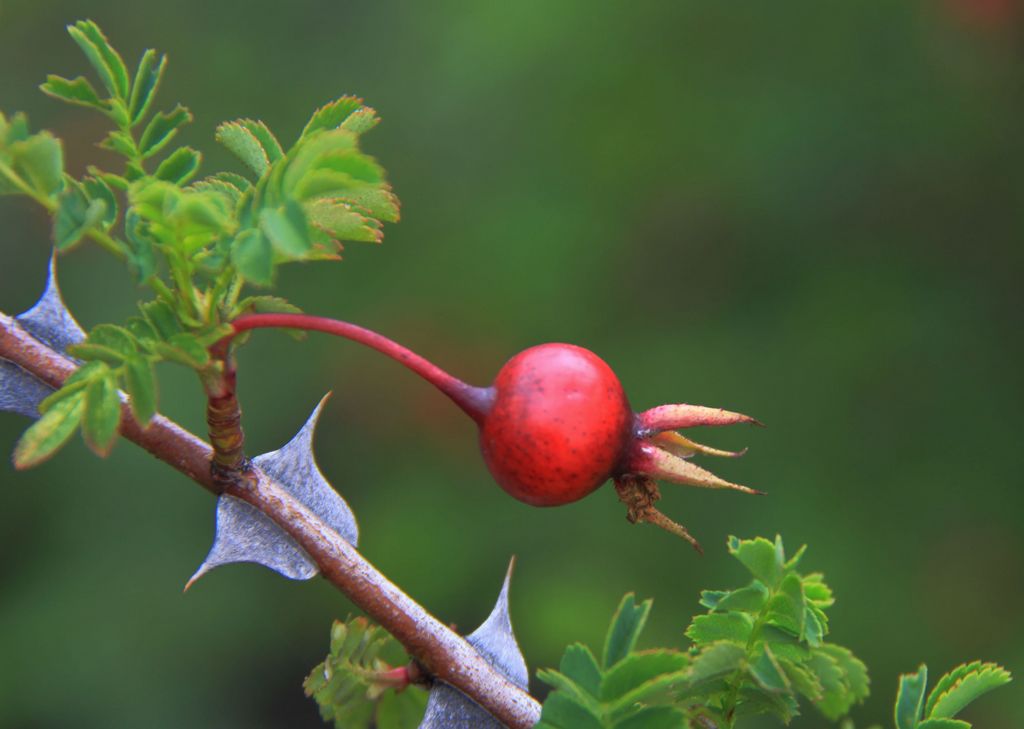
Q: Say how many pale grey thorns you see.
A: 6